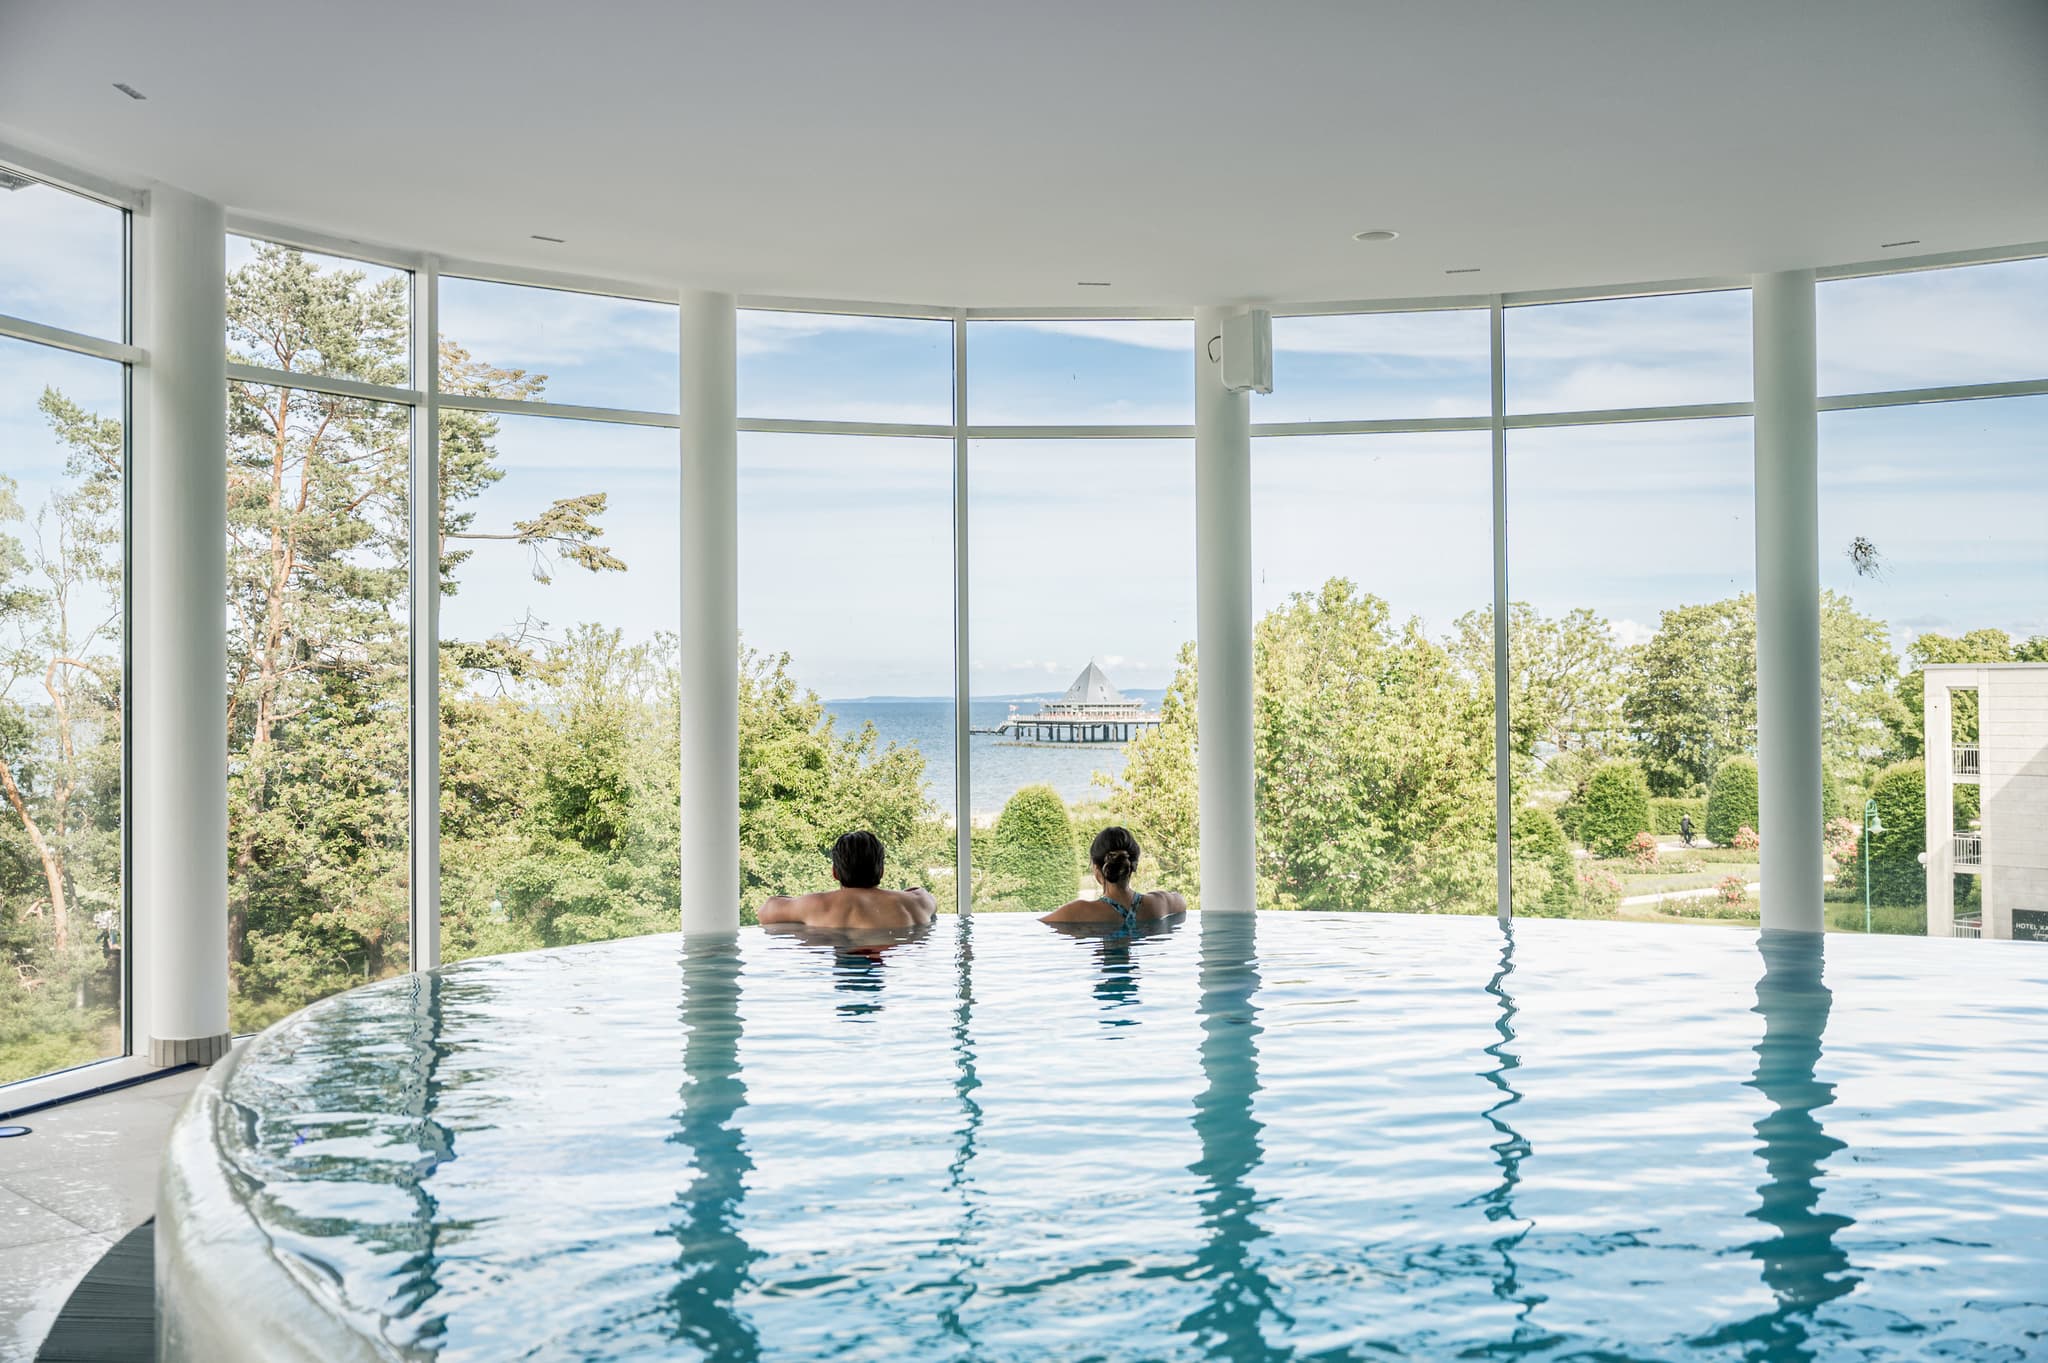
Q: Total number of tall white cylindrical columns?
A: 4